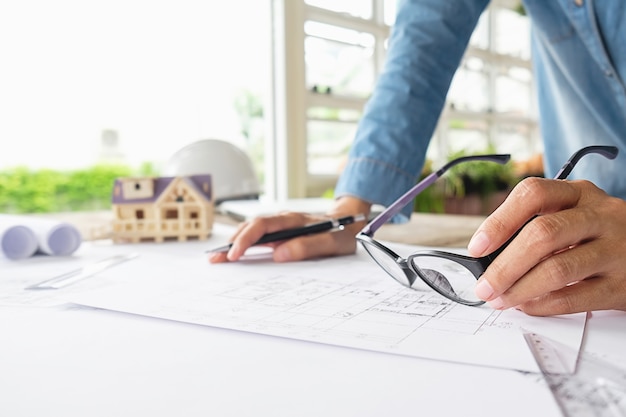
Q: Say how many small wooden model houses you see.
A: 1